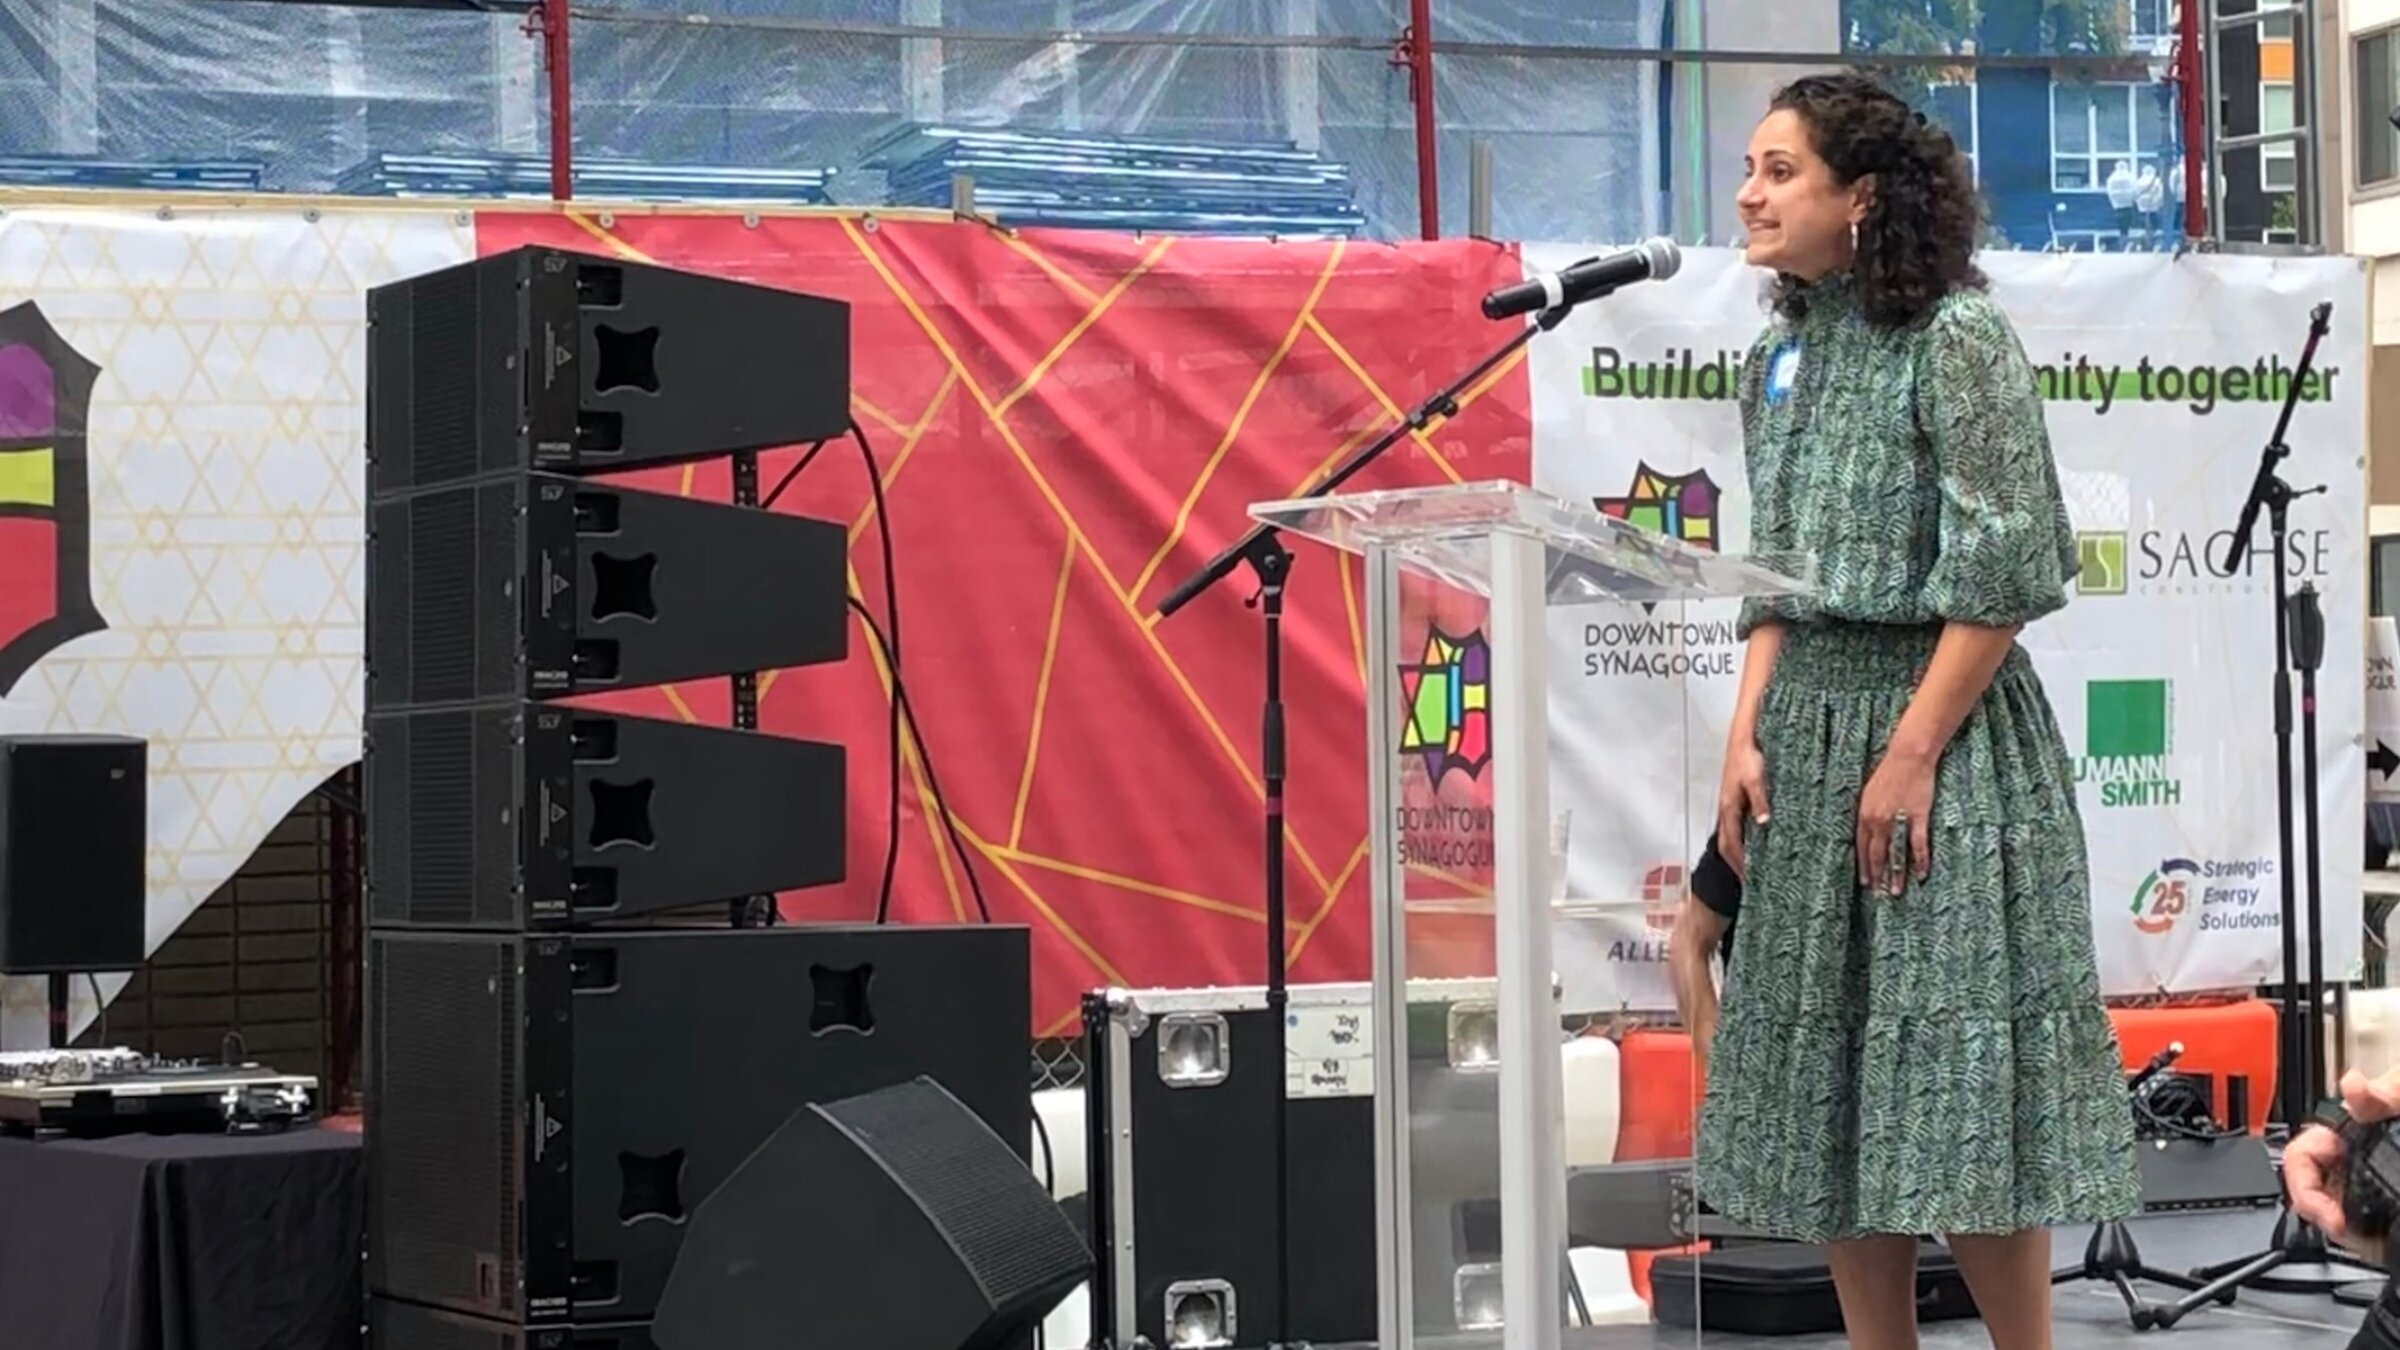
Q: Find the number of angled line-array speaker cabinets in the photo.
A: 3